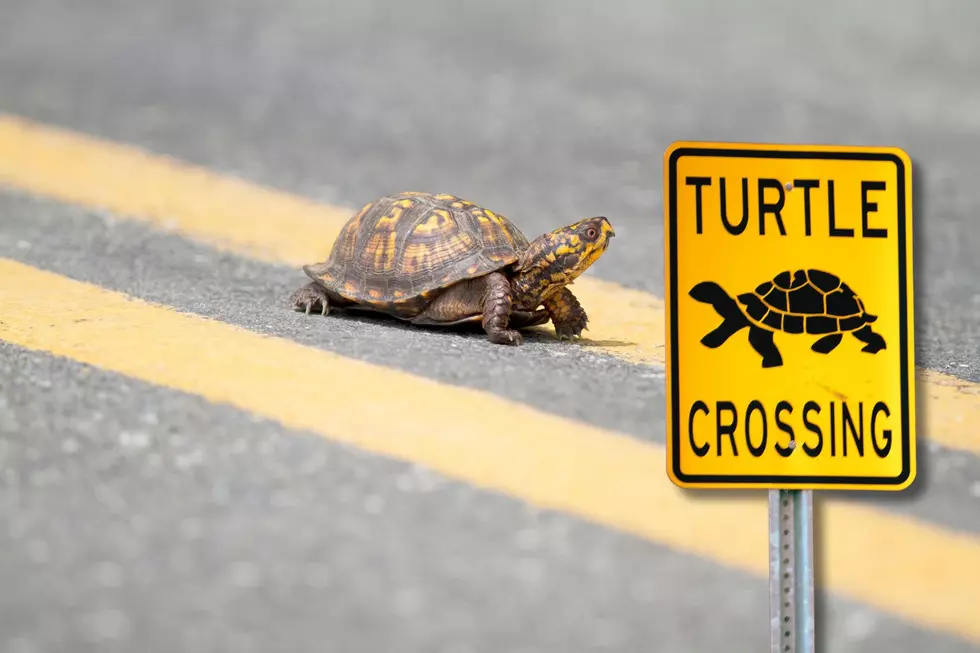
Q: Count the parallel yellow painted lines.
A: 2